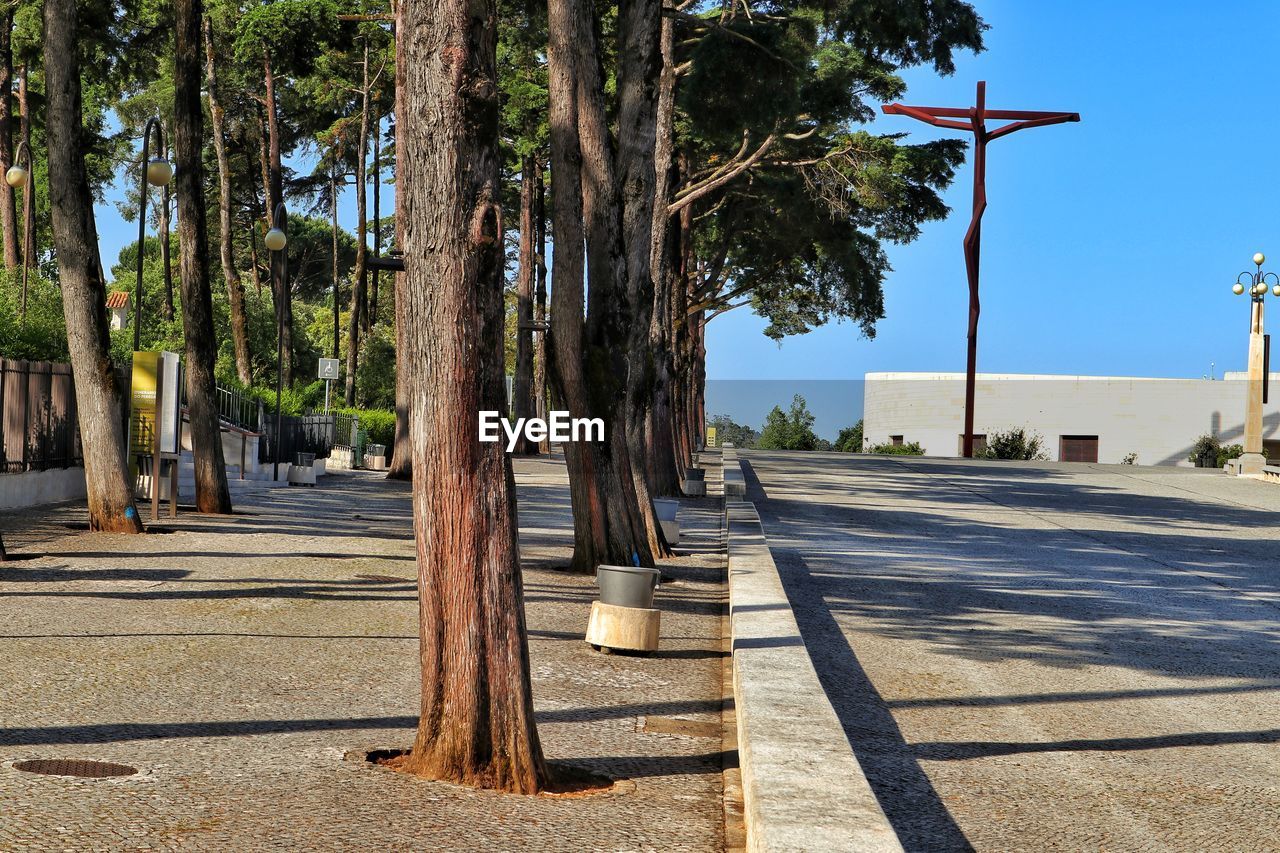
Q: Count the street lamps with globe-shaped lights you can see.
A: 4